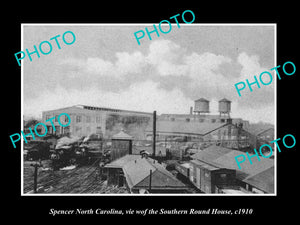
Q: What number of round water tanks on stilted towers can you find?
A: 2